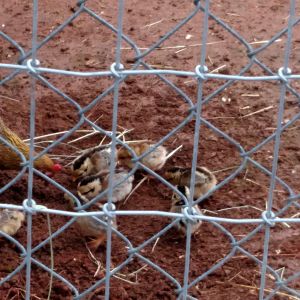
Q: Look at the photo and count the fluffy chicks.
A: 7